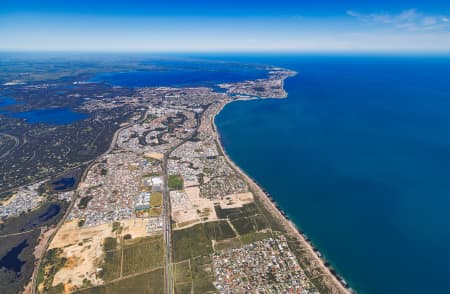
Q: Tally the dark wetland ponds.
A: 3